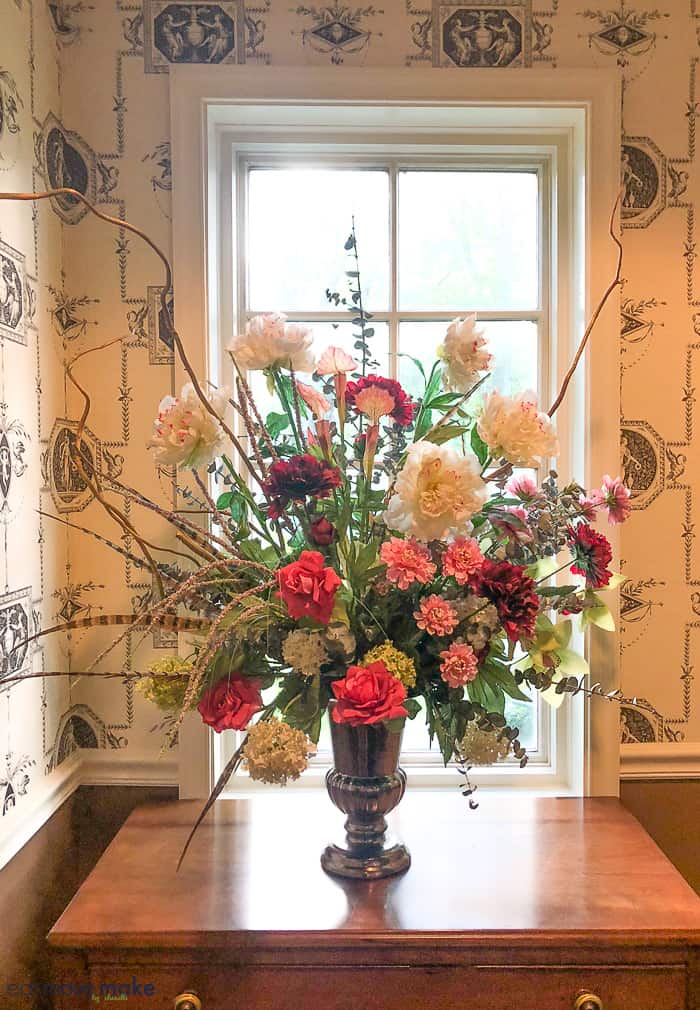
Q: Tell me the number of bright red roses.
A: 3